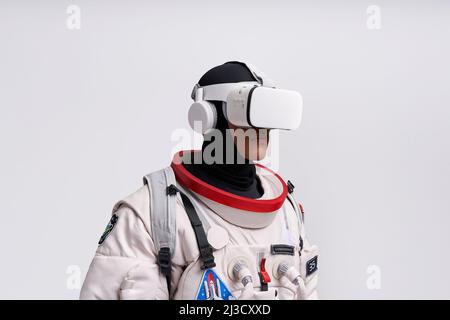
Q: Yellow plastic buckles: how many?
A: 0